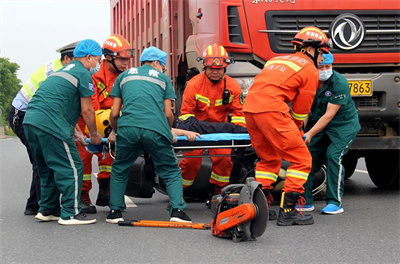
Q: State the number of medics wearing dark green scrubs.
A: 3